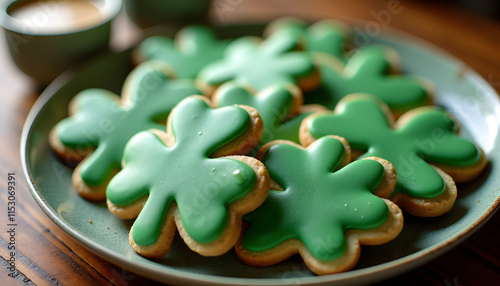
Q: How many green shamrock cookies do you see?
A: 9